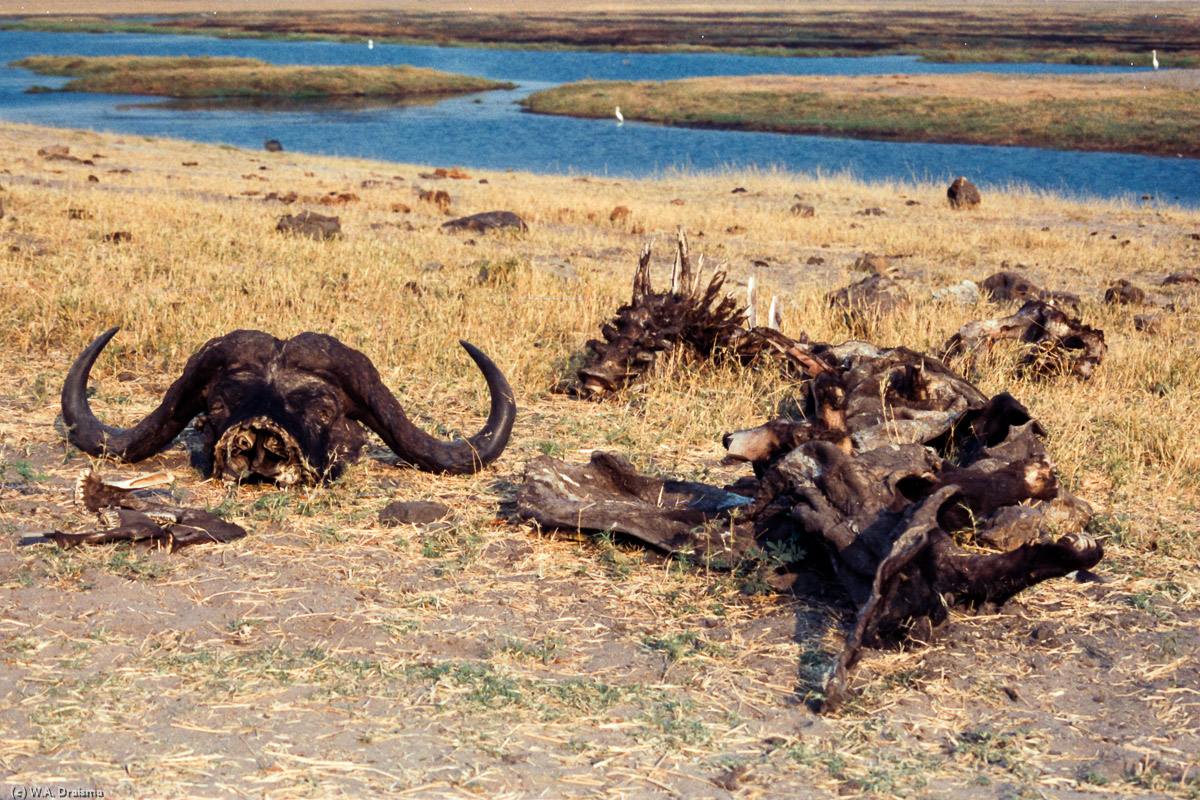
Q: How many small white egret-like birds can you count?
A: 3